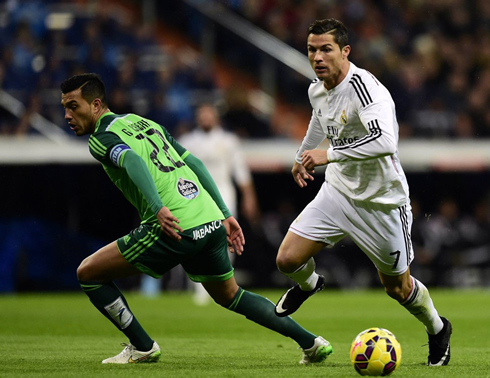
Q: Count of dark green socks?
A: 2